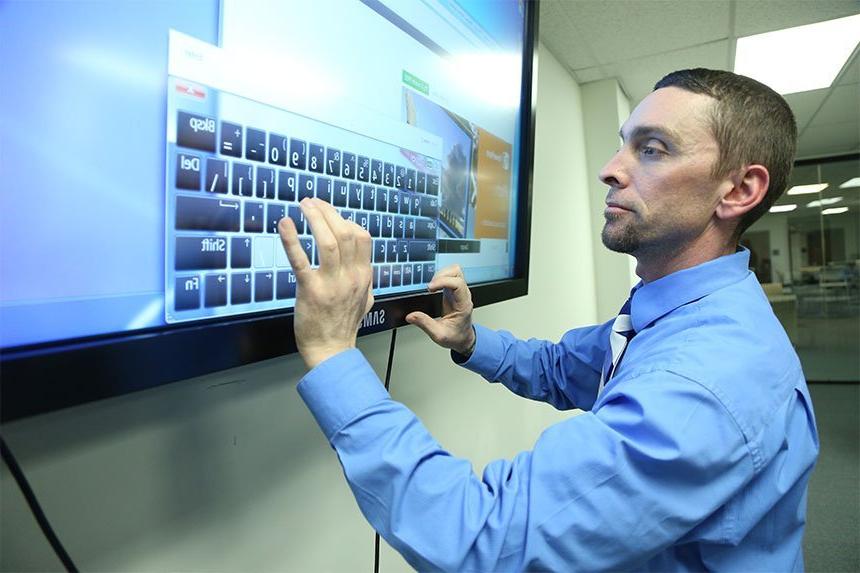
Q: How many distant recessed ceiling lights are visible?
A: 5